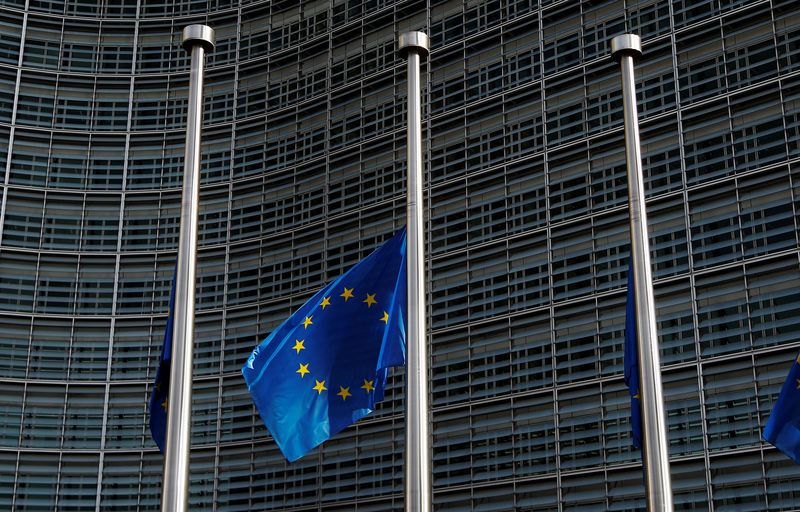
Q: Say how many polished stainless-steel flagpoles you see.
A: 3